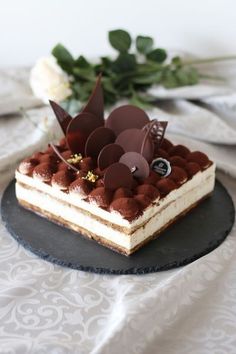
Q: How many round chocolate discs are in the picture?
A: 7